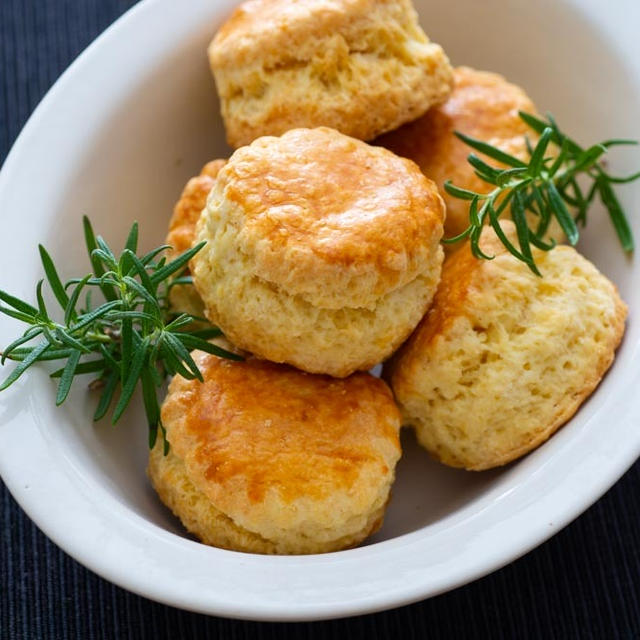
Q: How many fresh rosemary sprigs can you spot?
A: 2